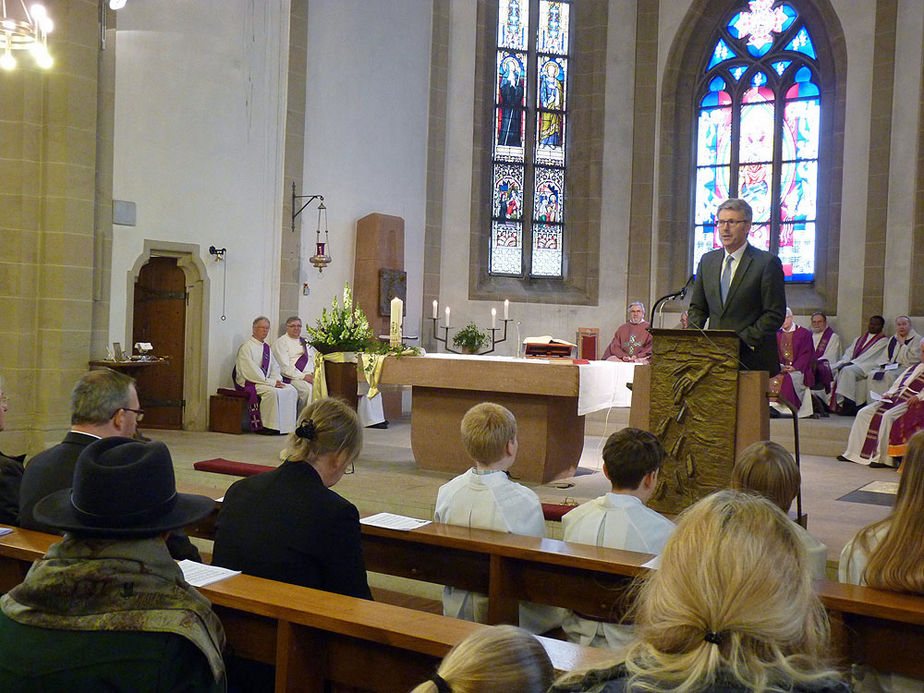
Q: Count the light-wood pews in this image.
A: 2